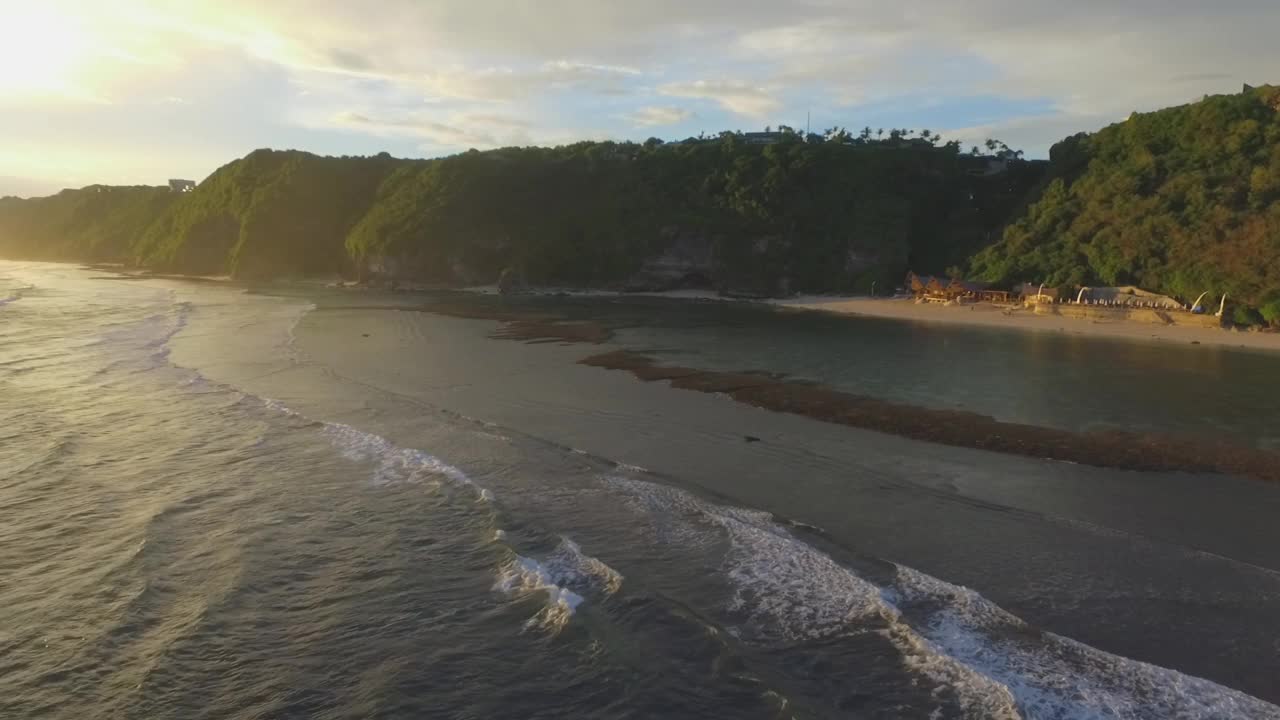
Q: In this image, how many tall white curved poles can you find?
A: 4